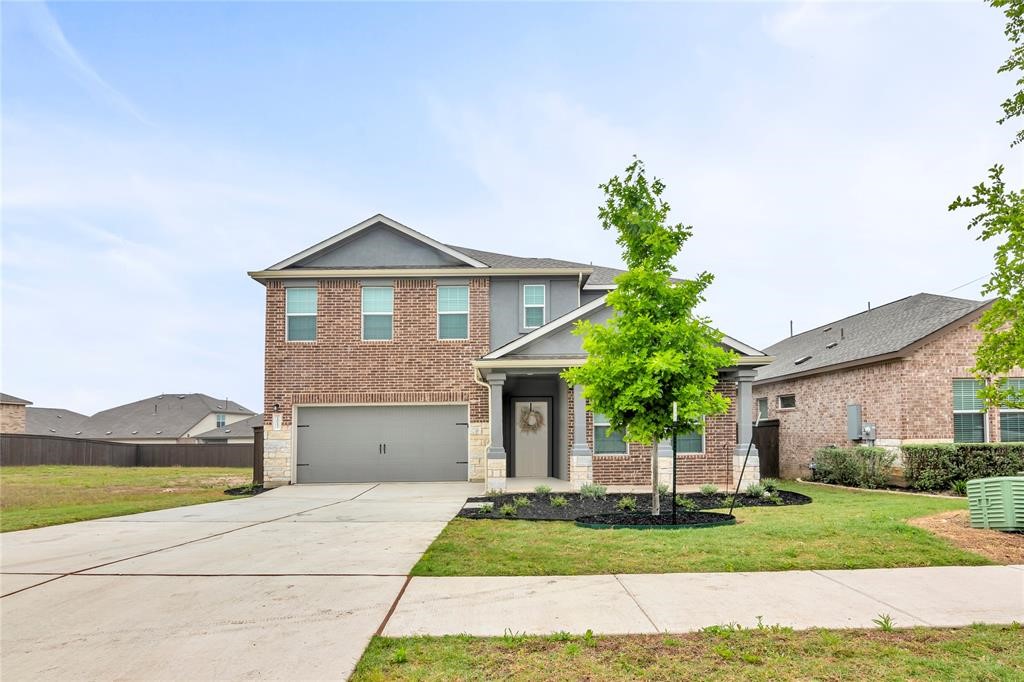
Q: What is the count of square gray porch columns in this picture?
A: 4